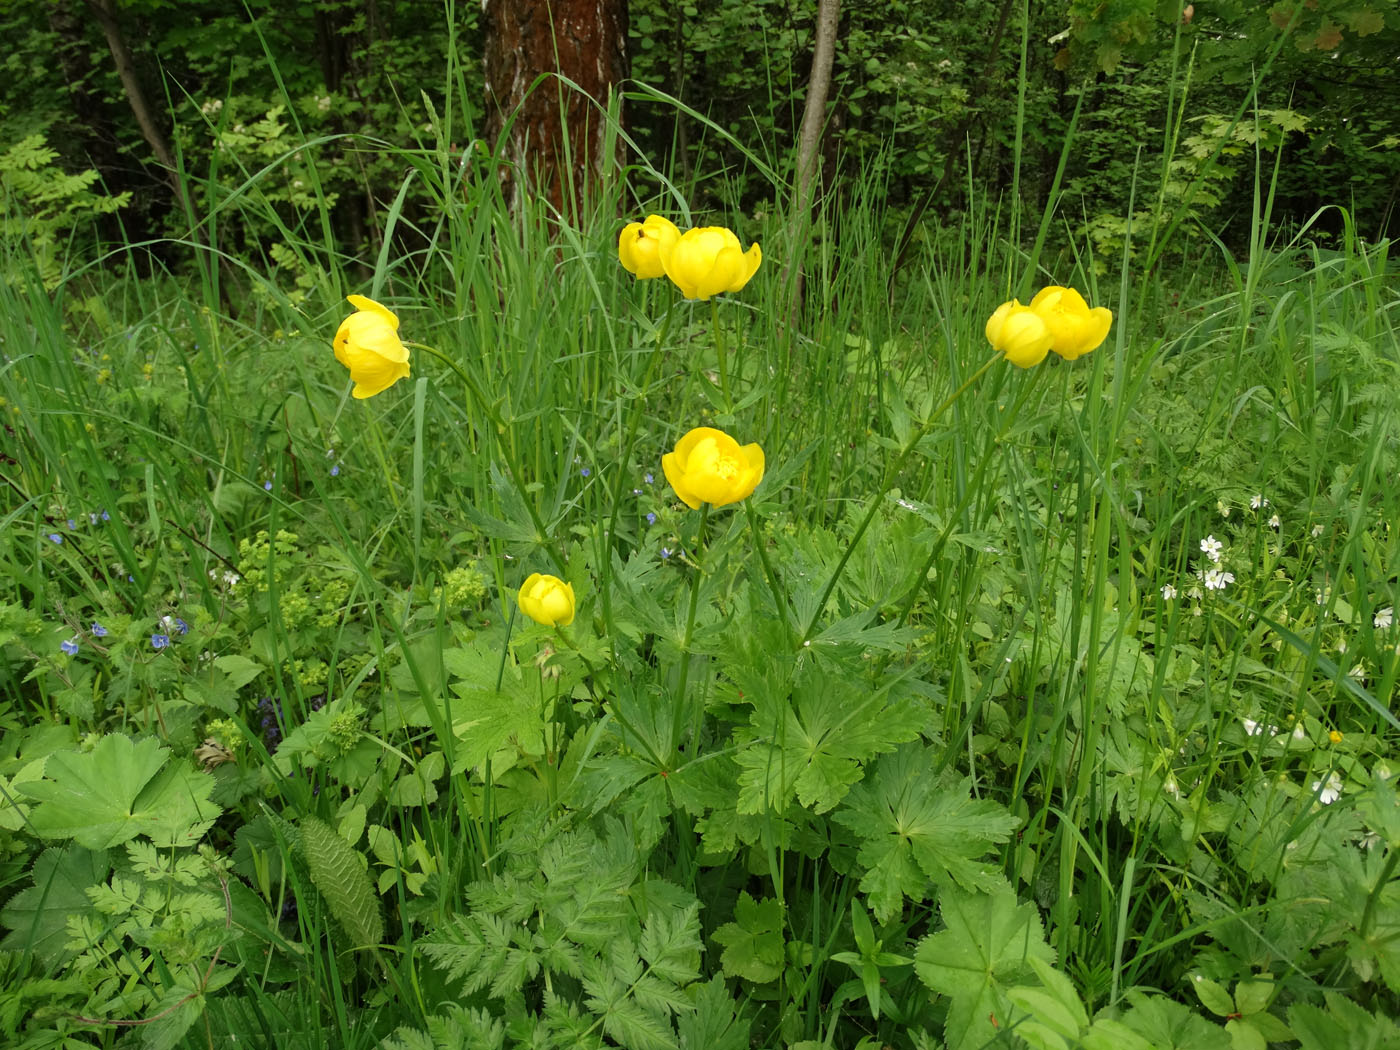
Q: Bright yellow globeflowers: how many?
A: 7